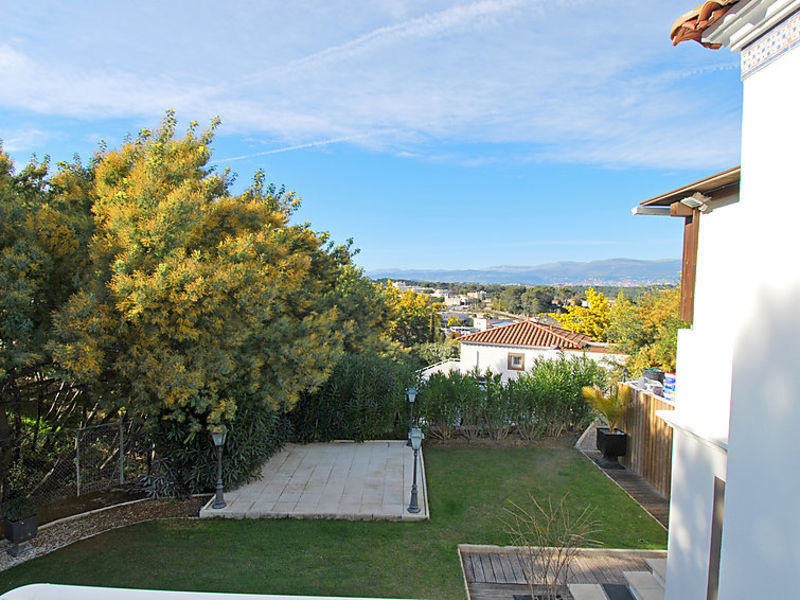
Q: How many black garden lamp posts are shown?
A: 3